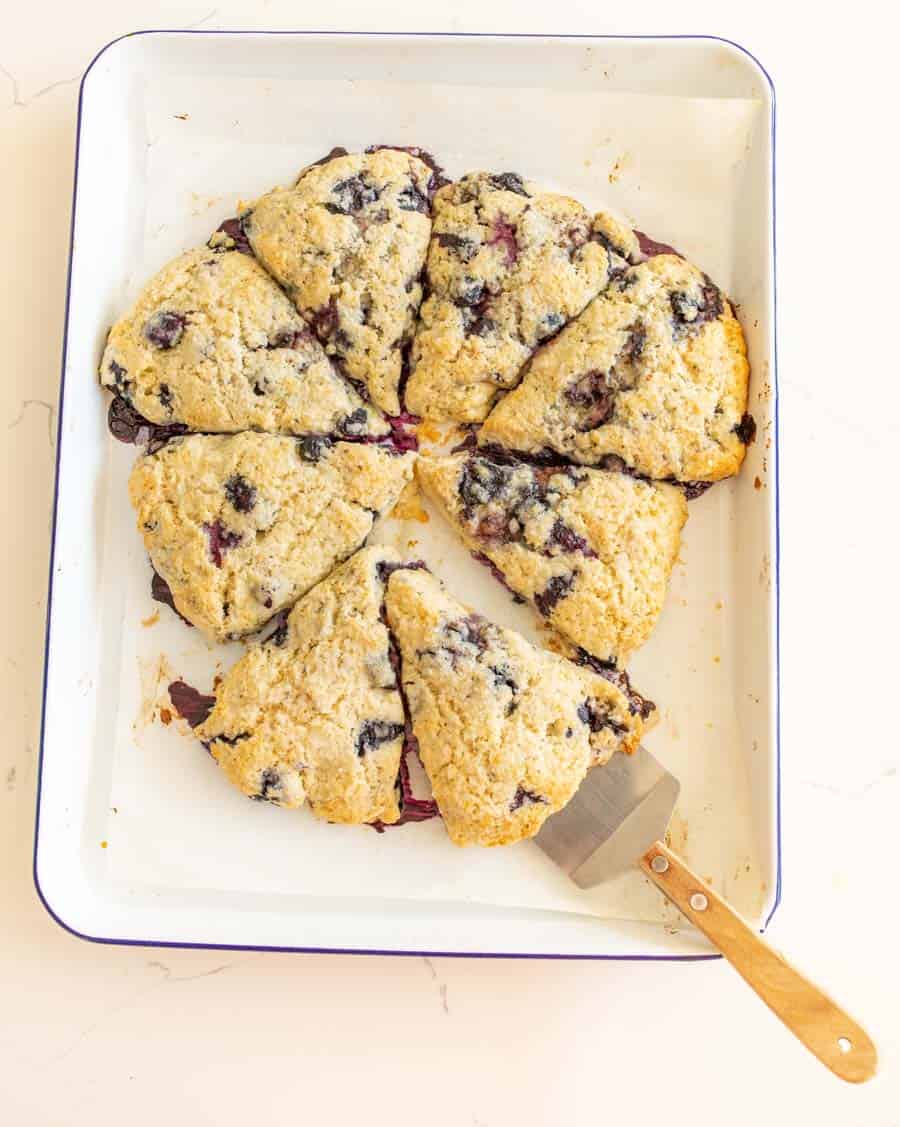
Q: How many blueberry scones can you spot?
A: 8